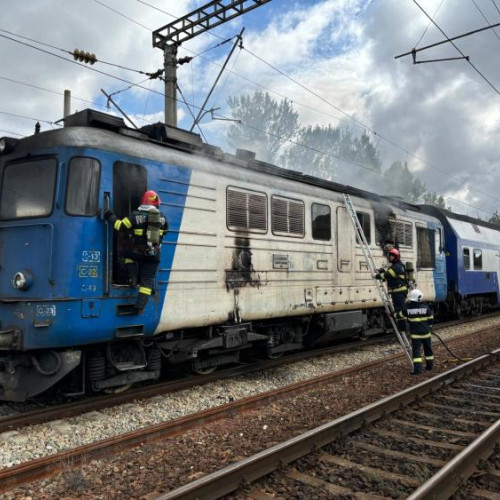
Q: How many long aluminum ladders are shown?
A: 1